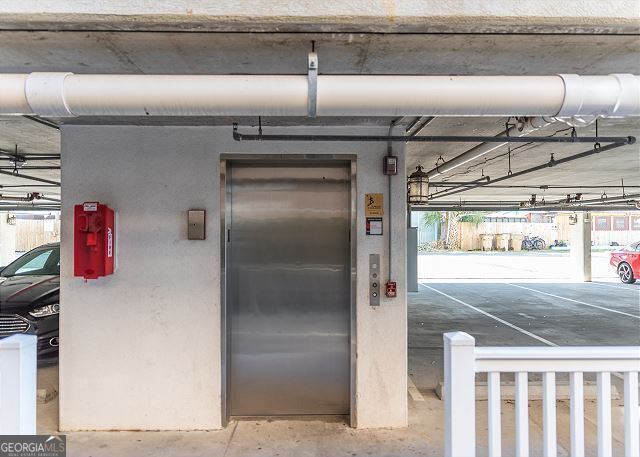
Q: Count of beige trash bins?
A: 3